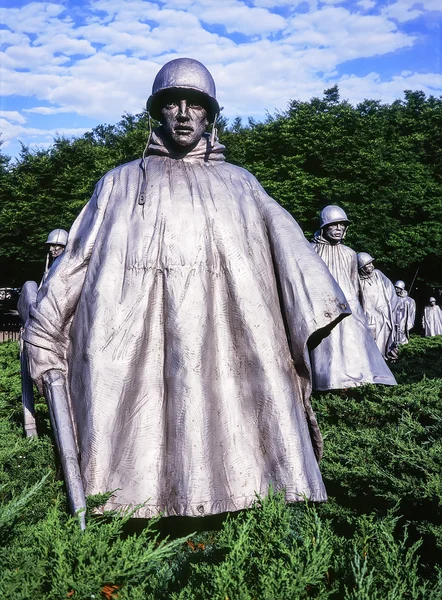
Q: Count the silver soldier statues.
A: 6